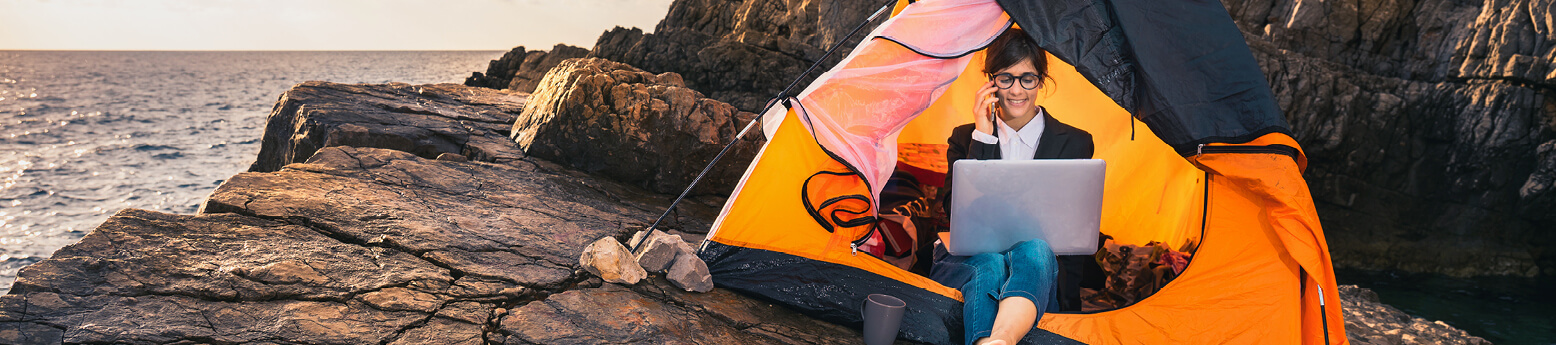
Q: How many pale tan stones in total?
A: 3